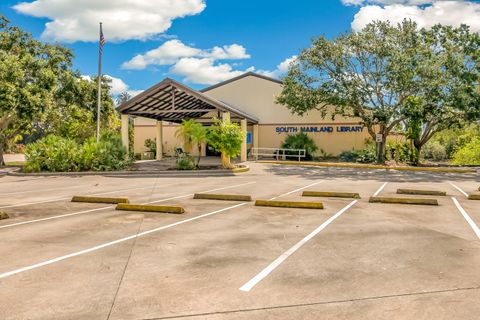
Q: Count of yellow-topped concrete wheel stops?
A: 9